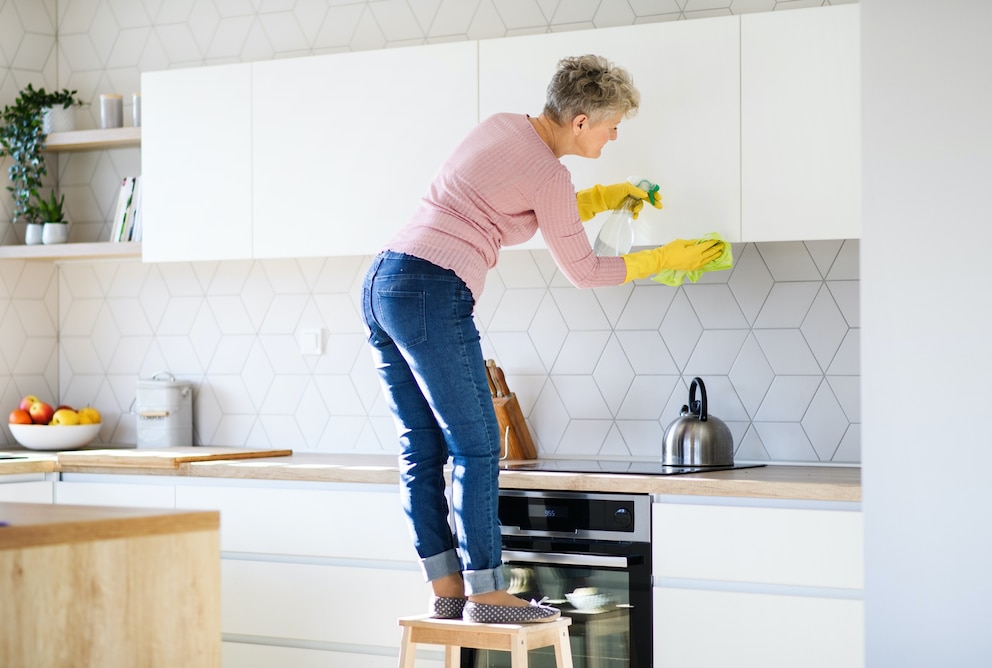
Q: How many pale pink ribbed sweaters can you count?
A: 1